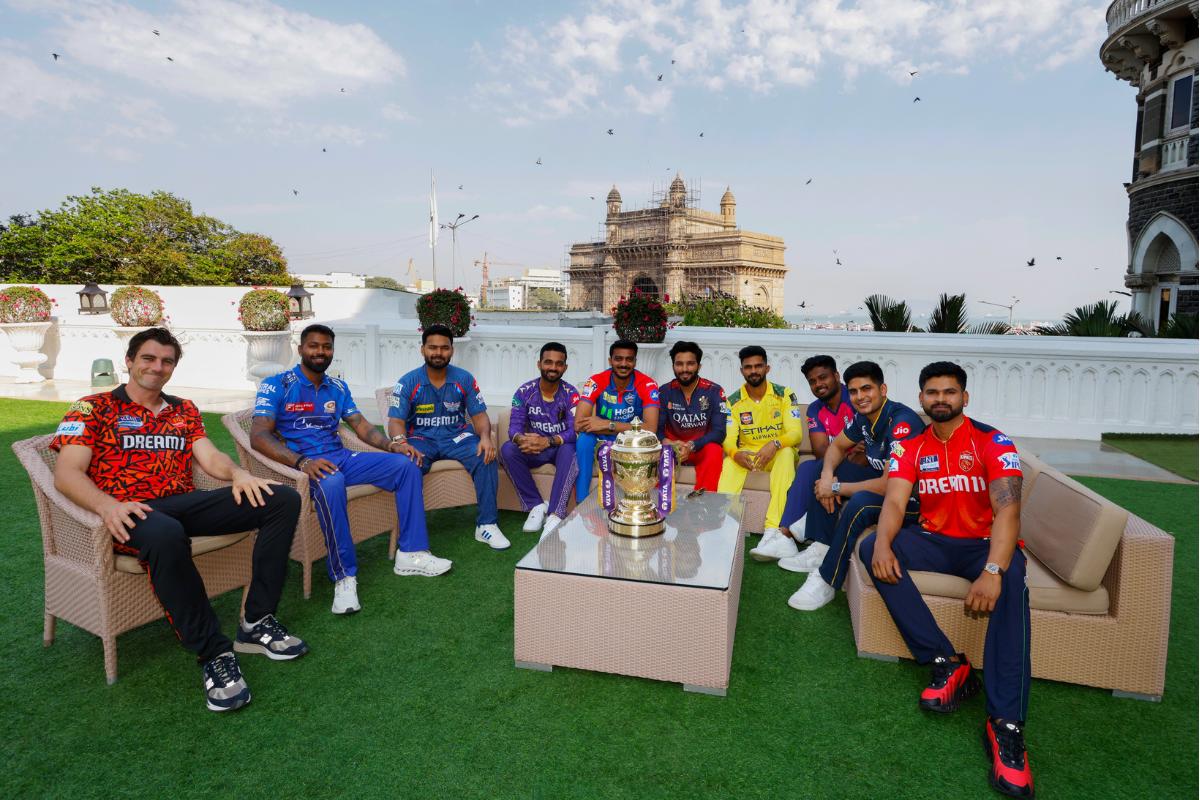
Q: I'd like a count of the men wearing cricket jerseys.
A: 10